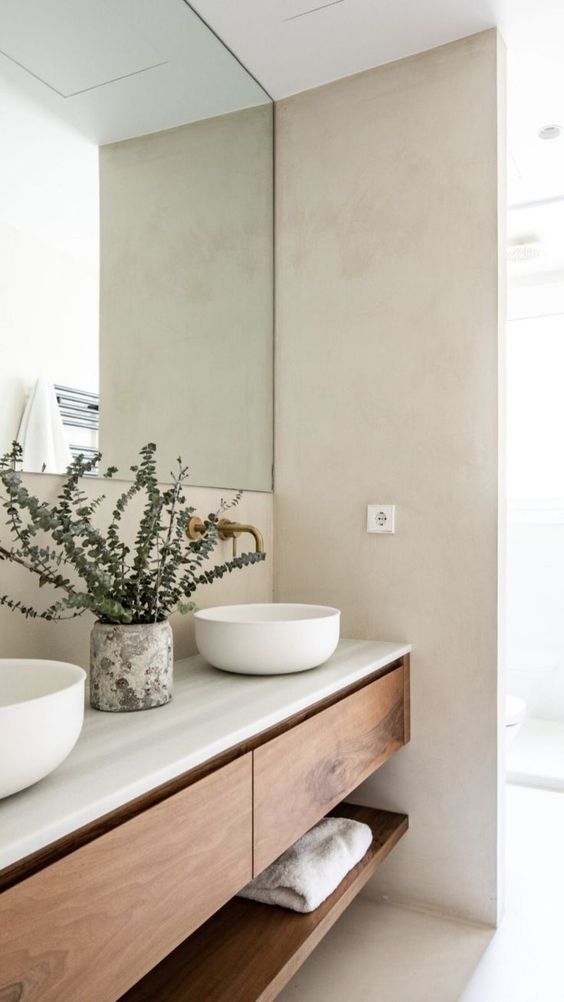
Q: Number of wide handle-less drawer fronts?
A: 2